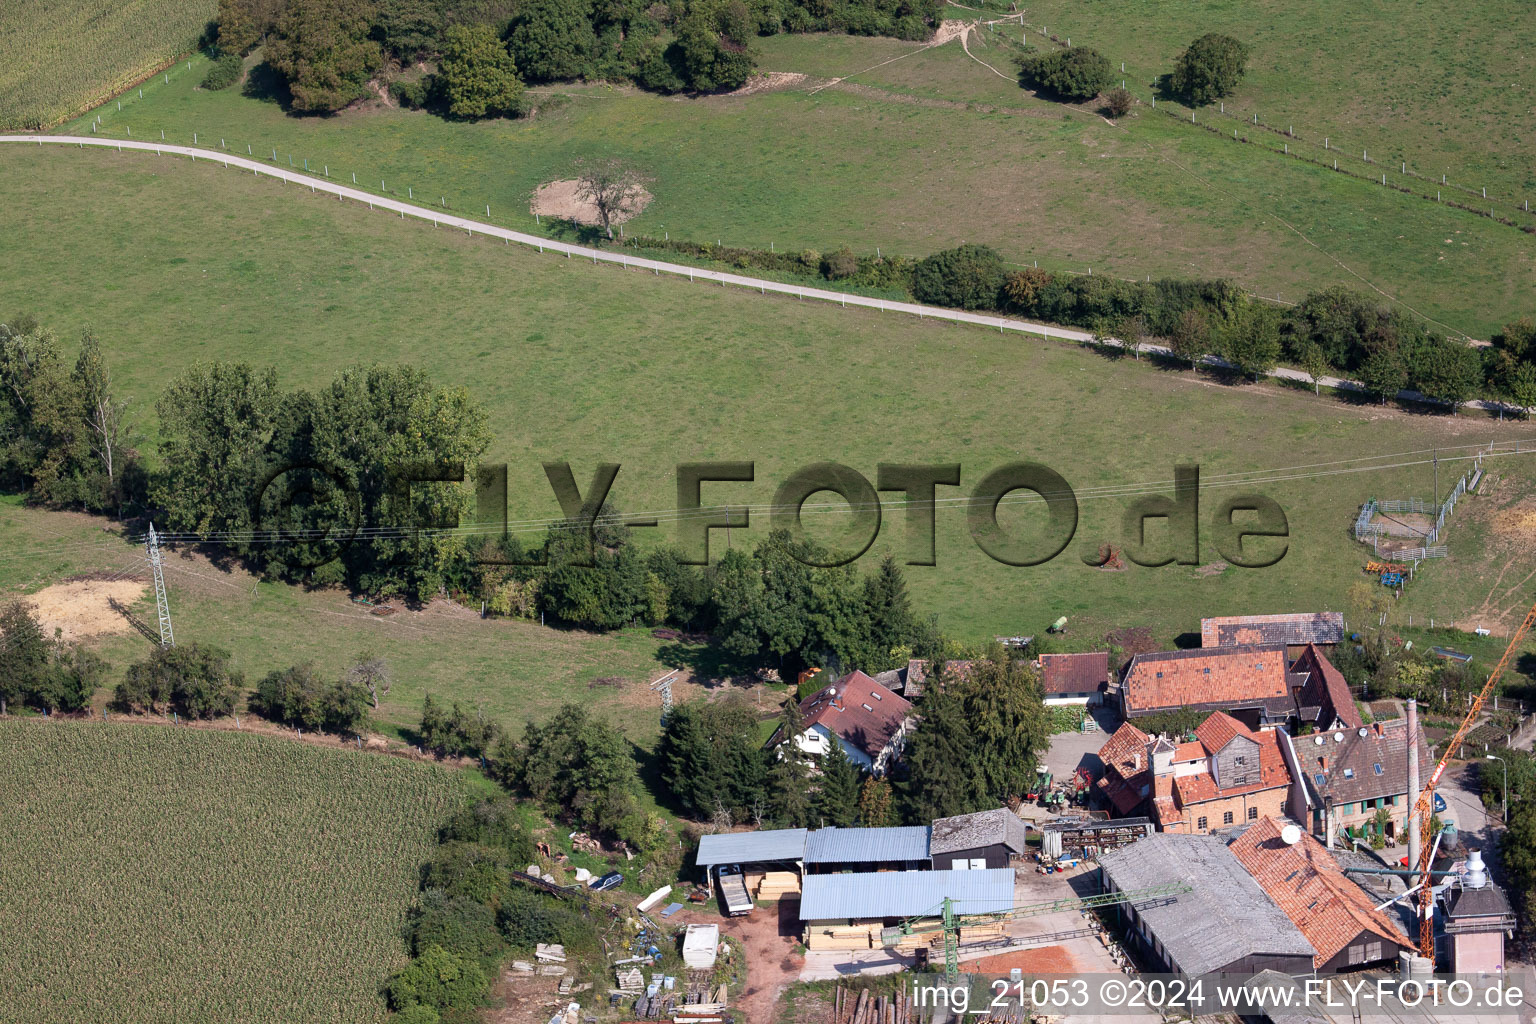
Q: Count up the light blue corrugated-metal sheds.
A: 3